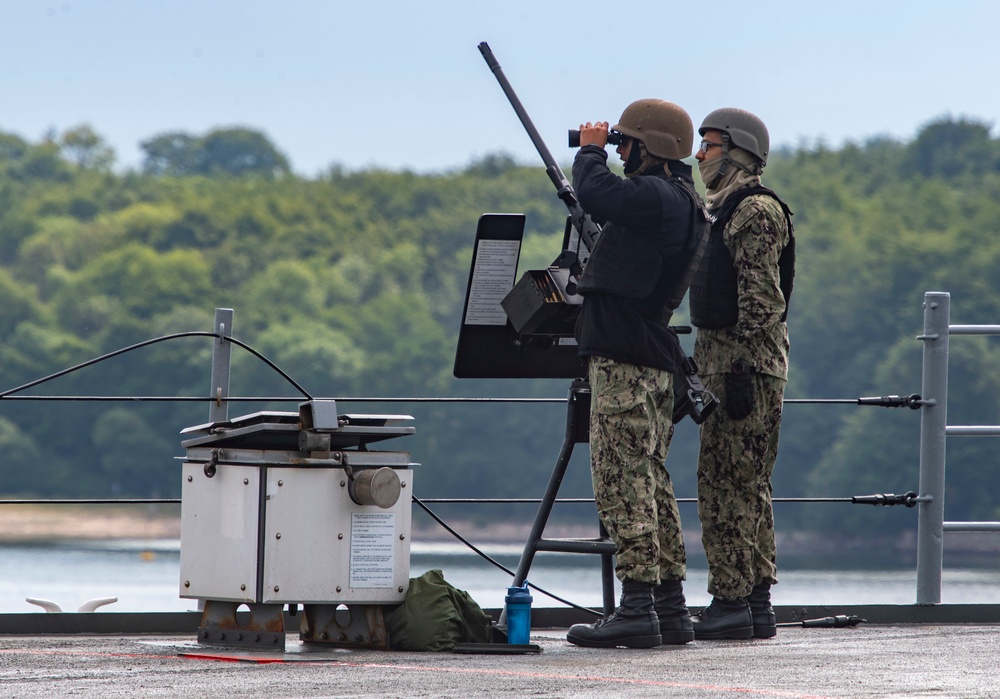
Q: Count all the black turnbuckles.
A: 3